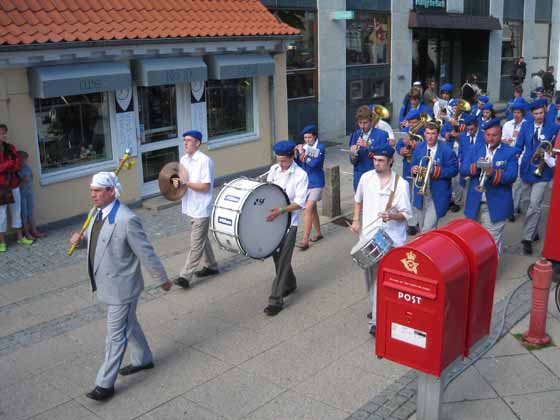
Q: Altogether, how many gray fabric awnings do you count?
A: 3